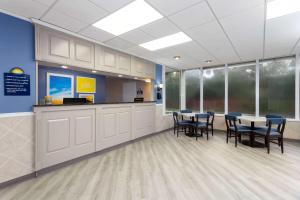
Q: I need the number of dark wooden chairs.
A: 8